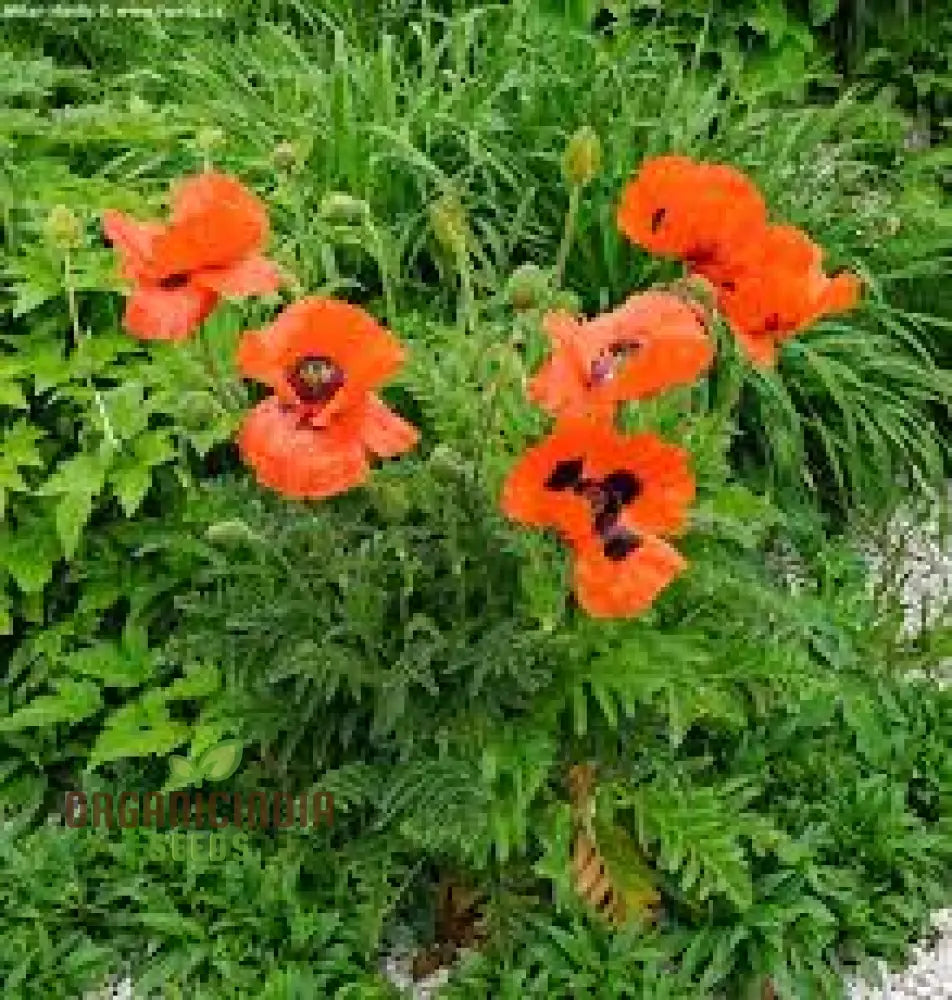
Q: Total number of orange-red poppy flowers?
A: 6